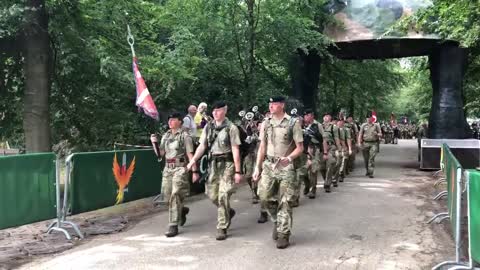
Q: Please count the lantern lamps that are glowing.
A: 0